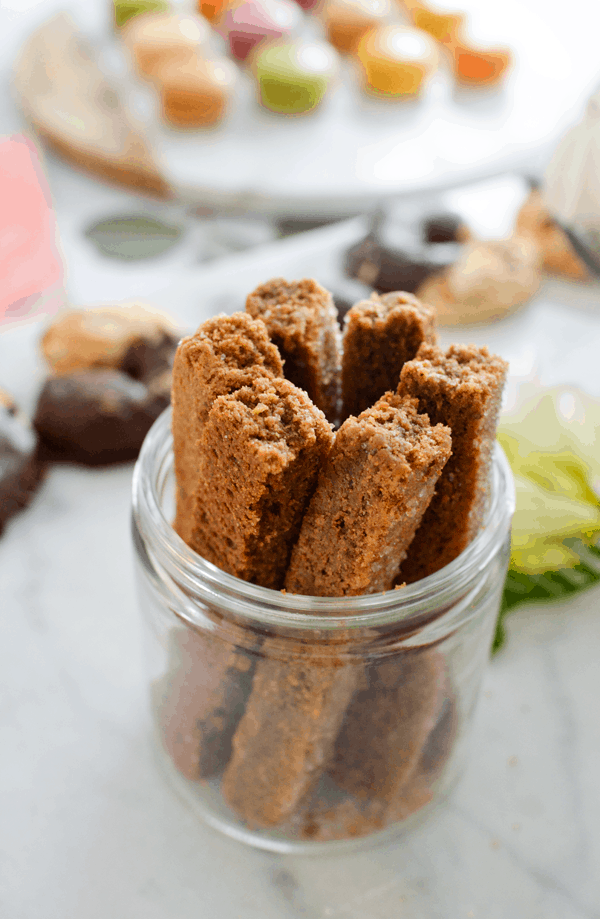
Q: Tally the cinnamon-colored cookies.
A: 6